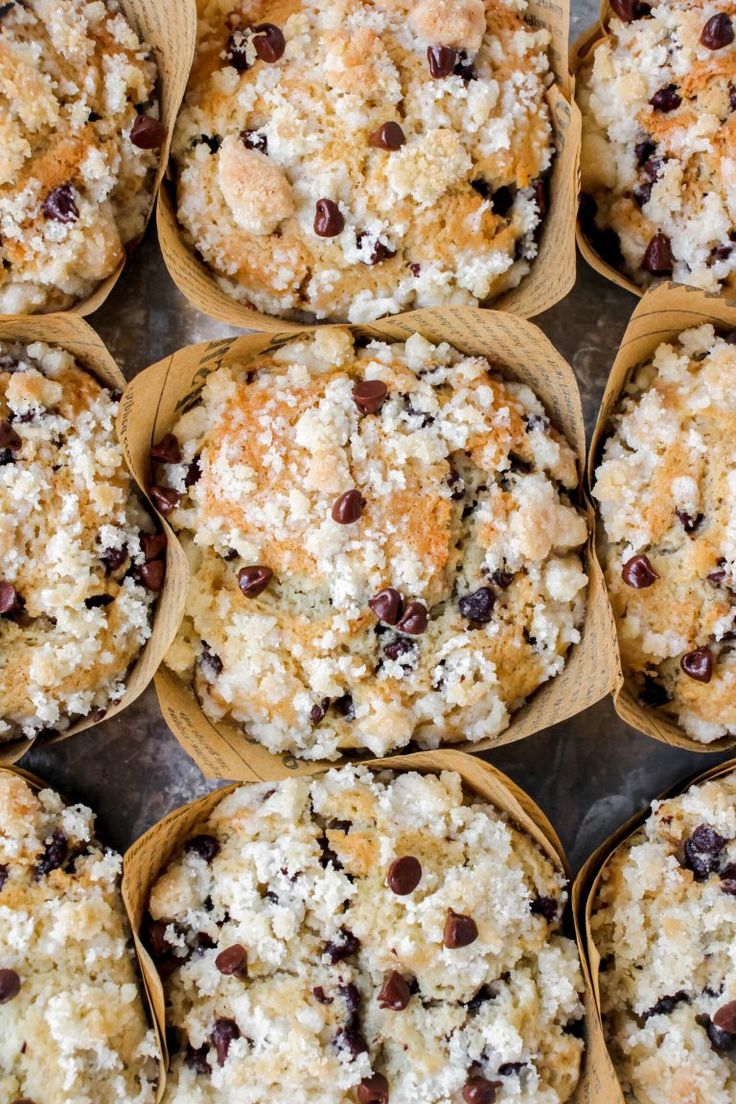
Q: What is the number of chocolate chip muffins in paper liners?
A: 9